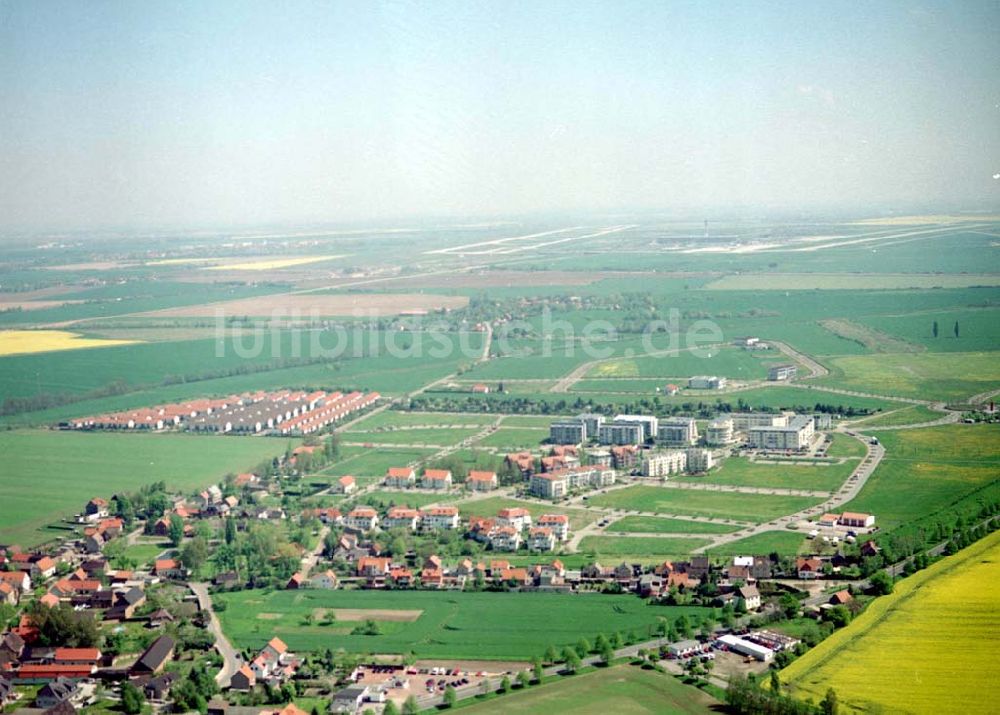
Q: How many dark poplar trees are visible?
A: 2